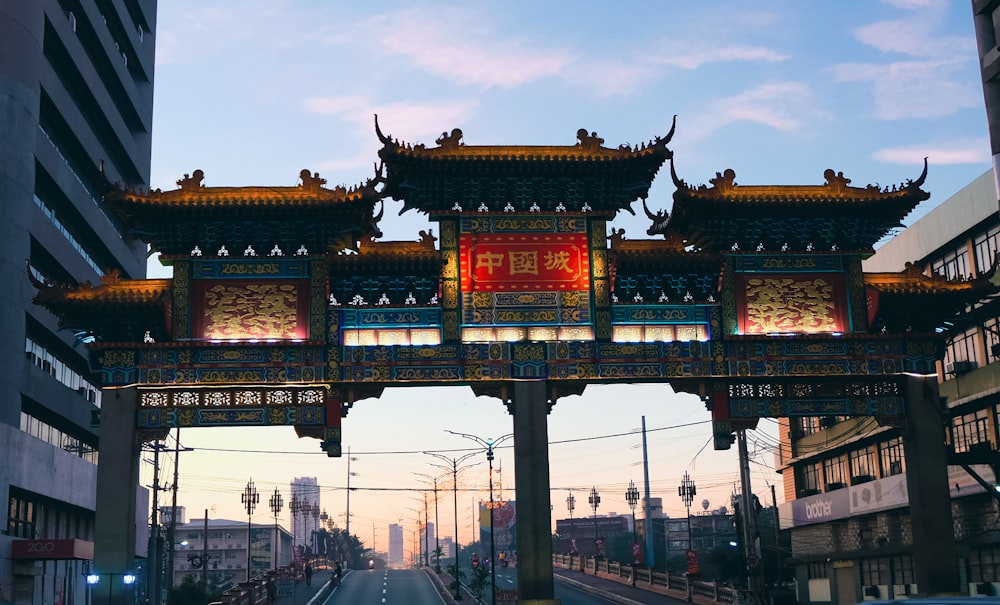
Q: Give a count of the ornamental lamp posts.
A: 11